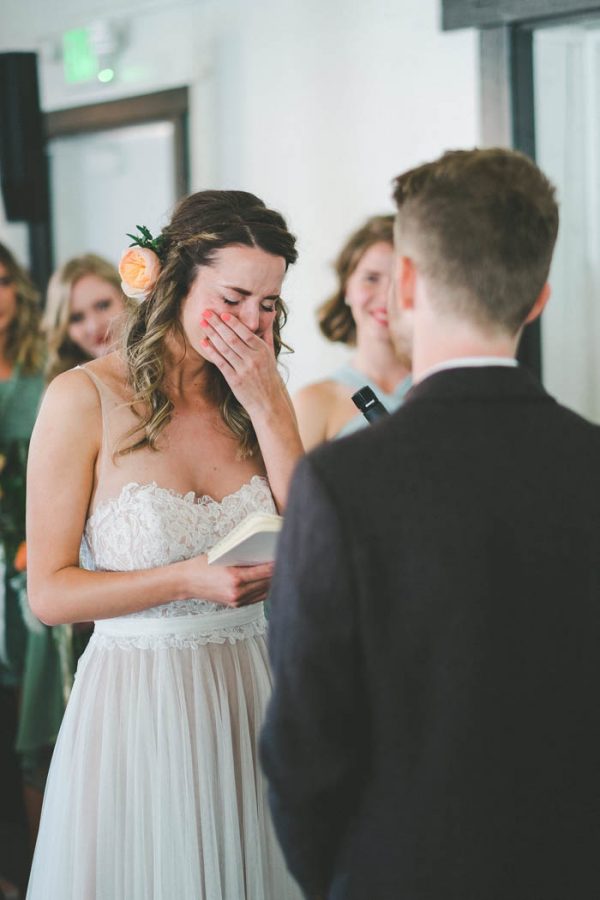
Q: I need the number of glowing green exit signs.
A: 1